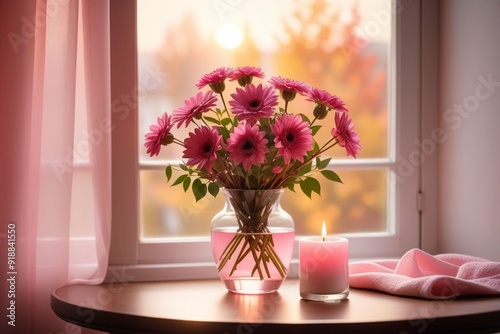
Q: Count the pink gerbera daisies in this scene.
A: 11